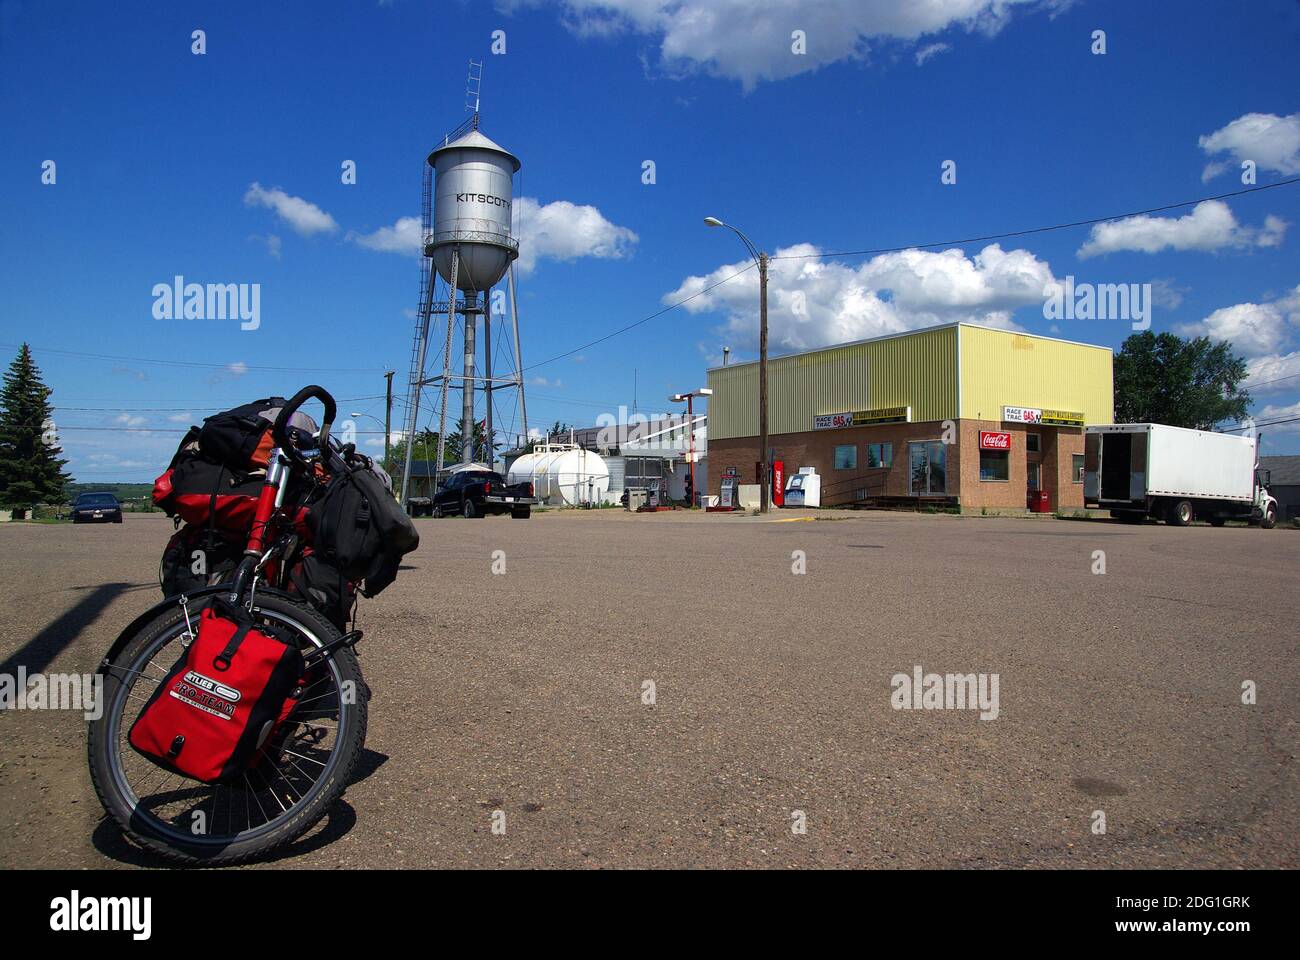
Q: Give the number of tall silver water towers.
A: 1